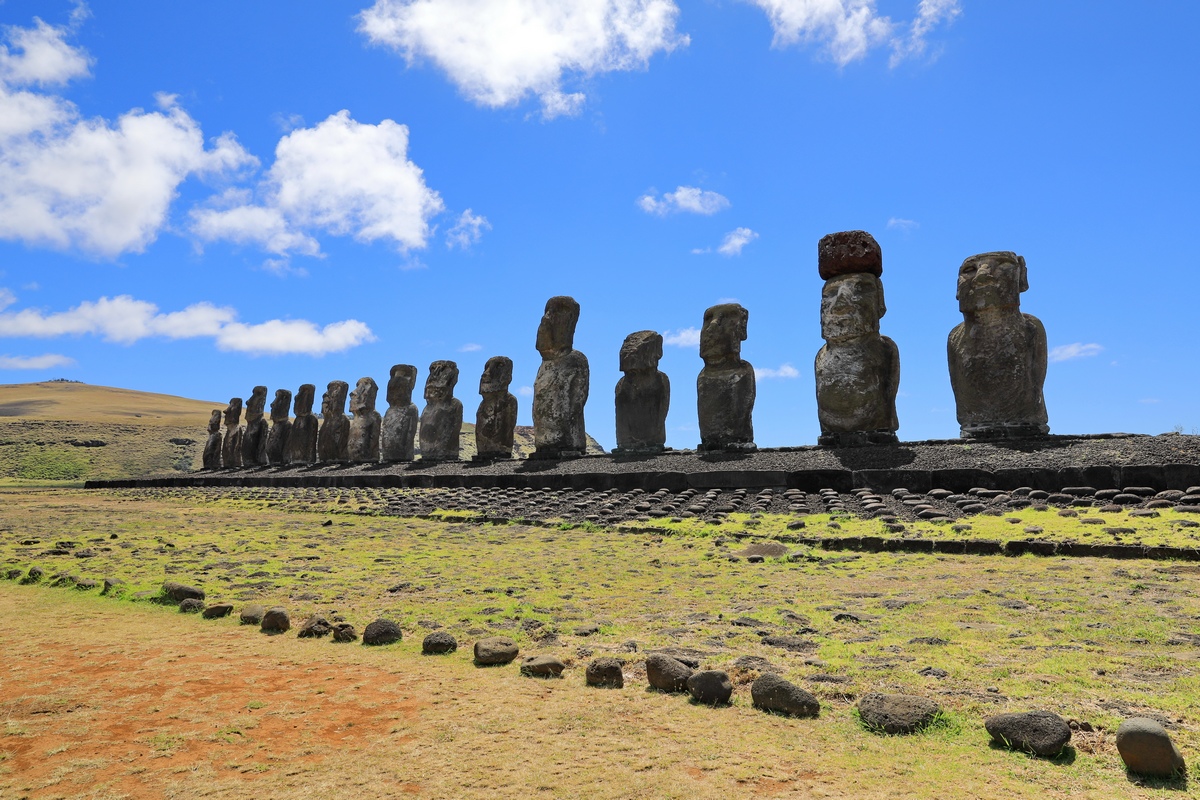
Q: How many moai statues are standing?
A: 15